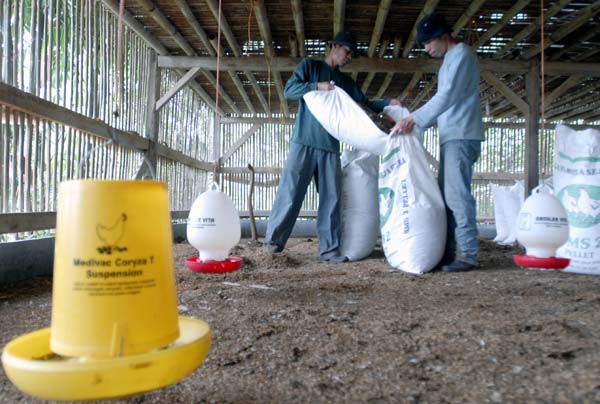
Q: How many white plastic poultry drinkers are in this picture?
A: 2